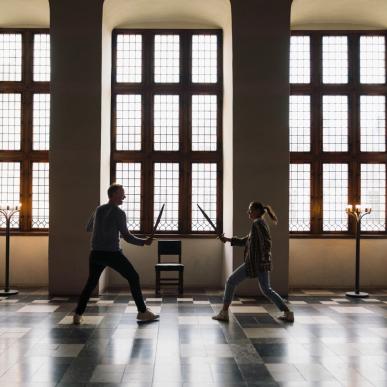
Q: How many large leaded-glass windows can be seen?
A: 3